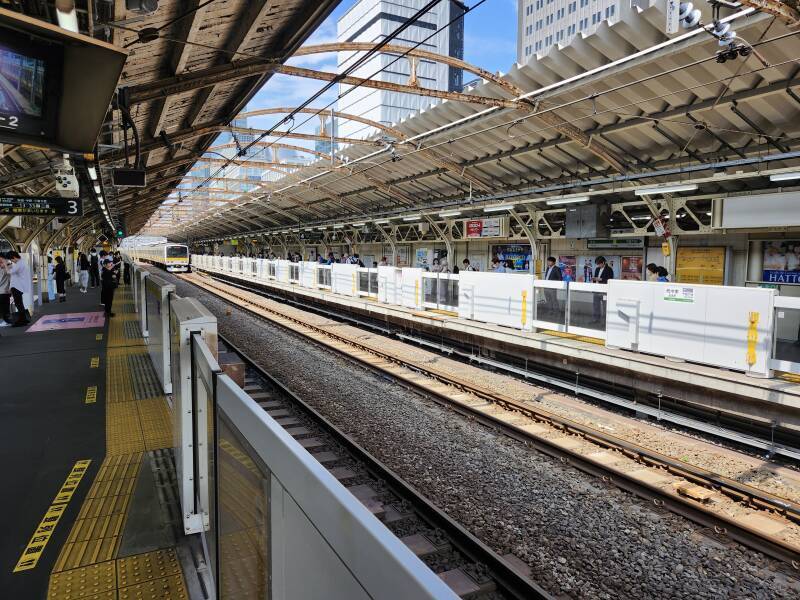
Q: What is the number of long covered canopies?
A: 2